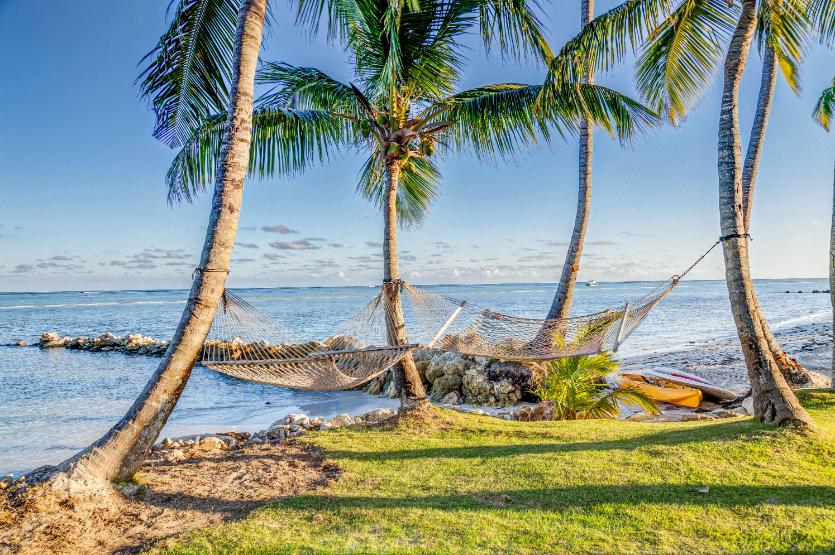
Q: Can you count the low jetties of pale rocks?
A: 1